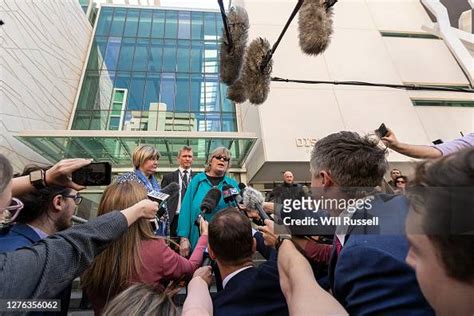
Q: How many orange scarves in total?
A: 0